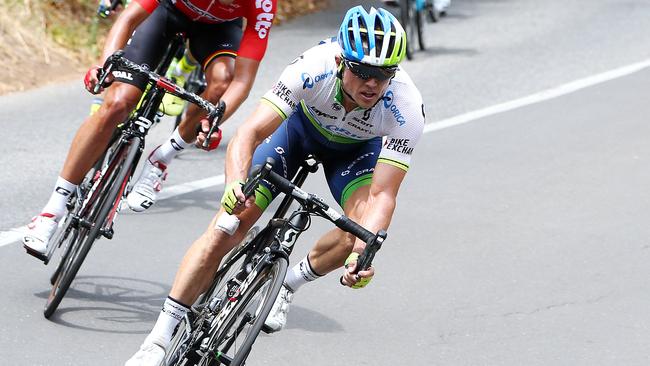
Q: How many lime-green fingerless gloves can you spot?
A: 2